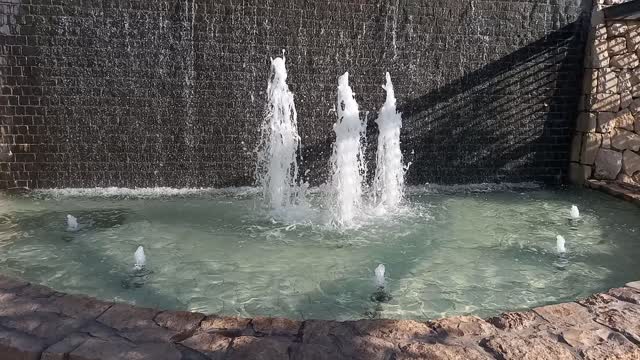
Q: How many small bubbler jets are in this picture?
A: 5